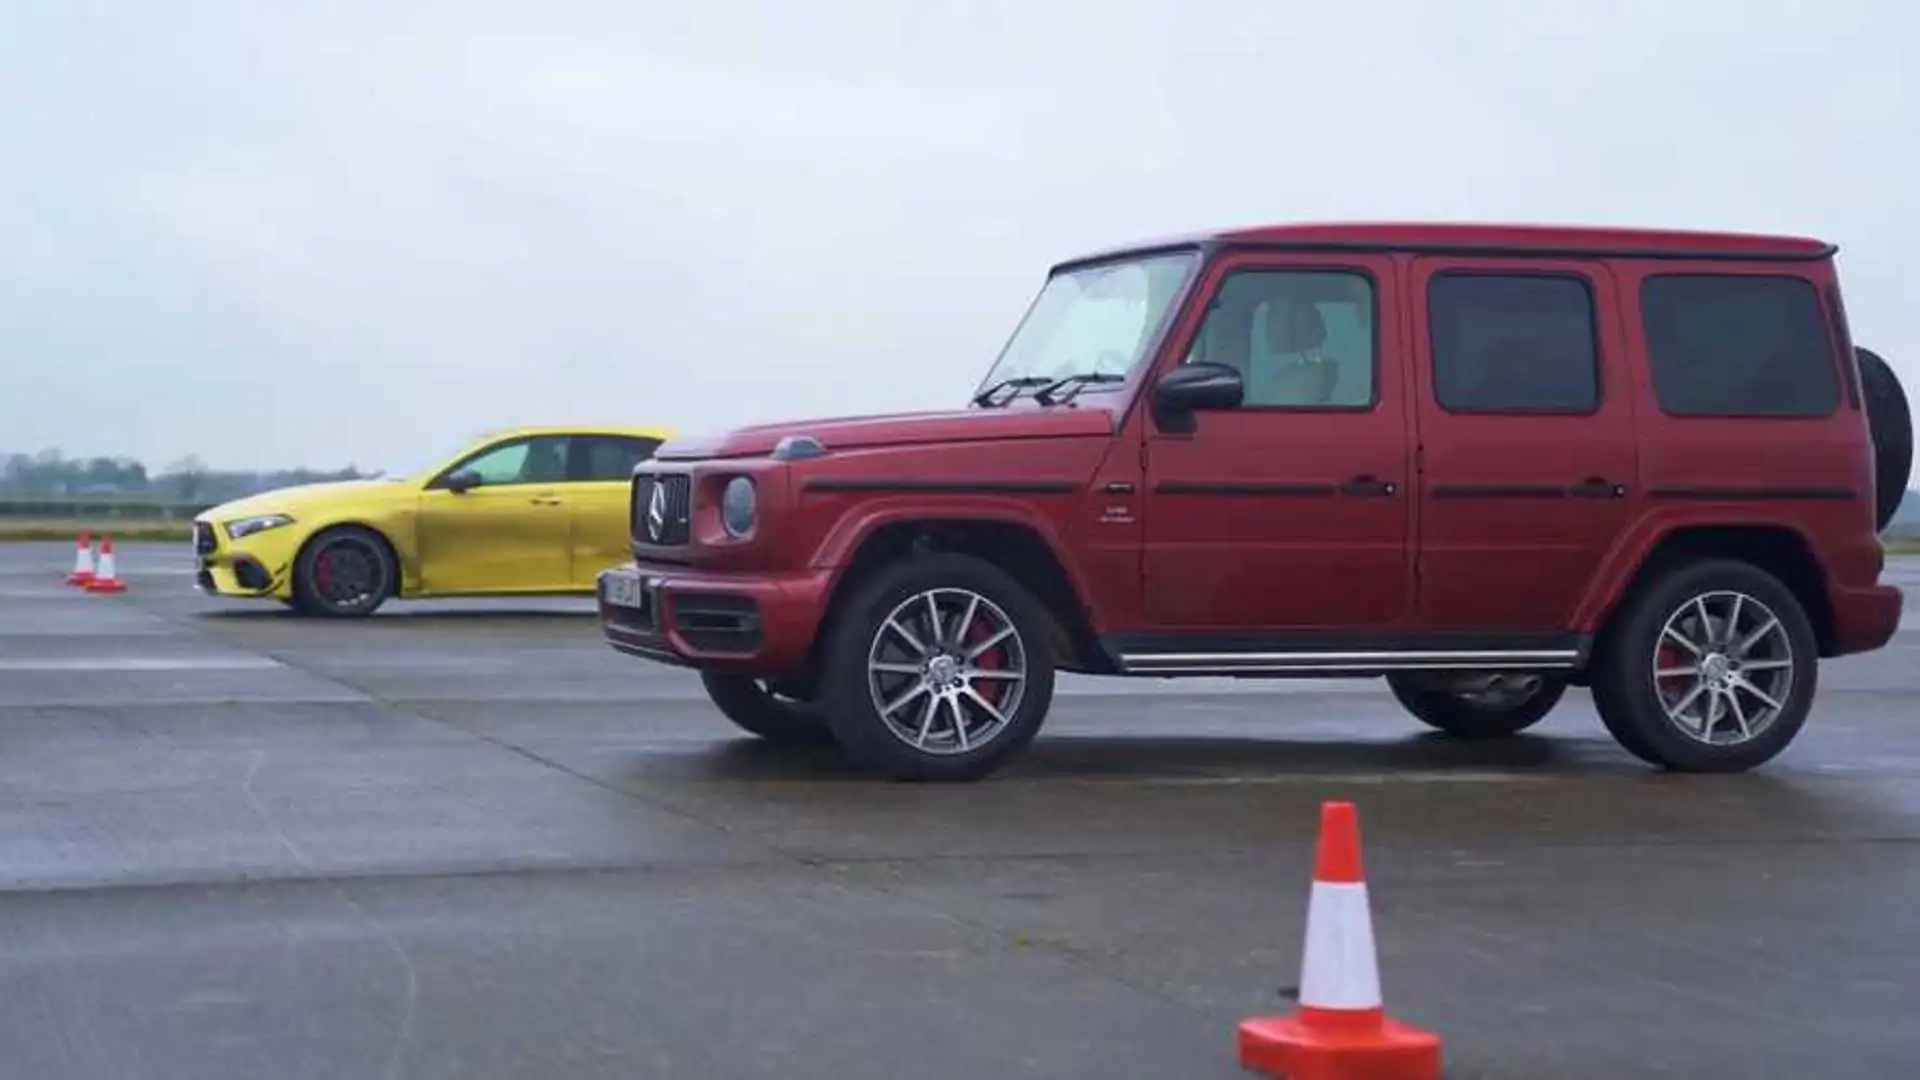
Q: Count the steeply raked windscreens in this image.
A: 1